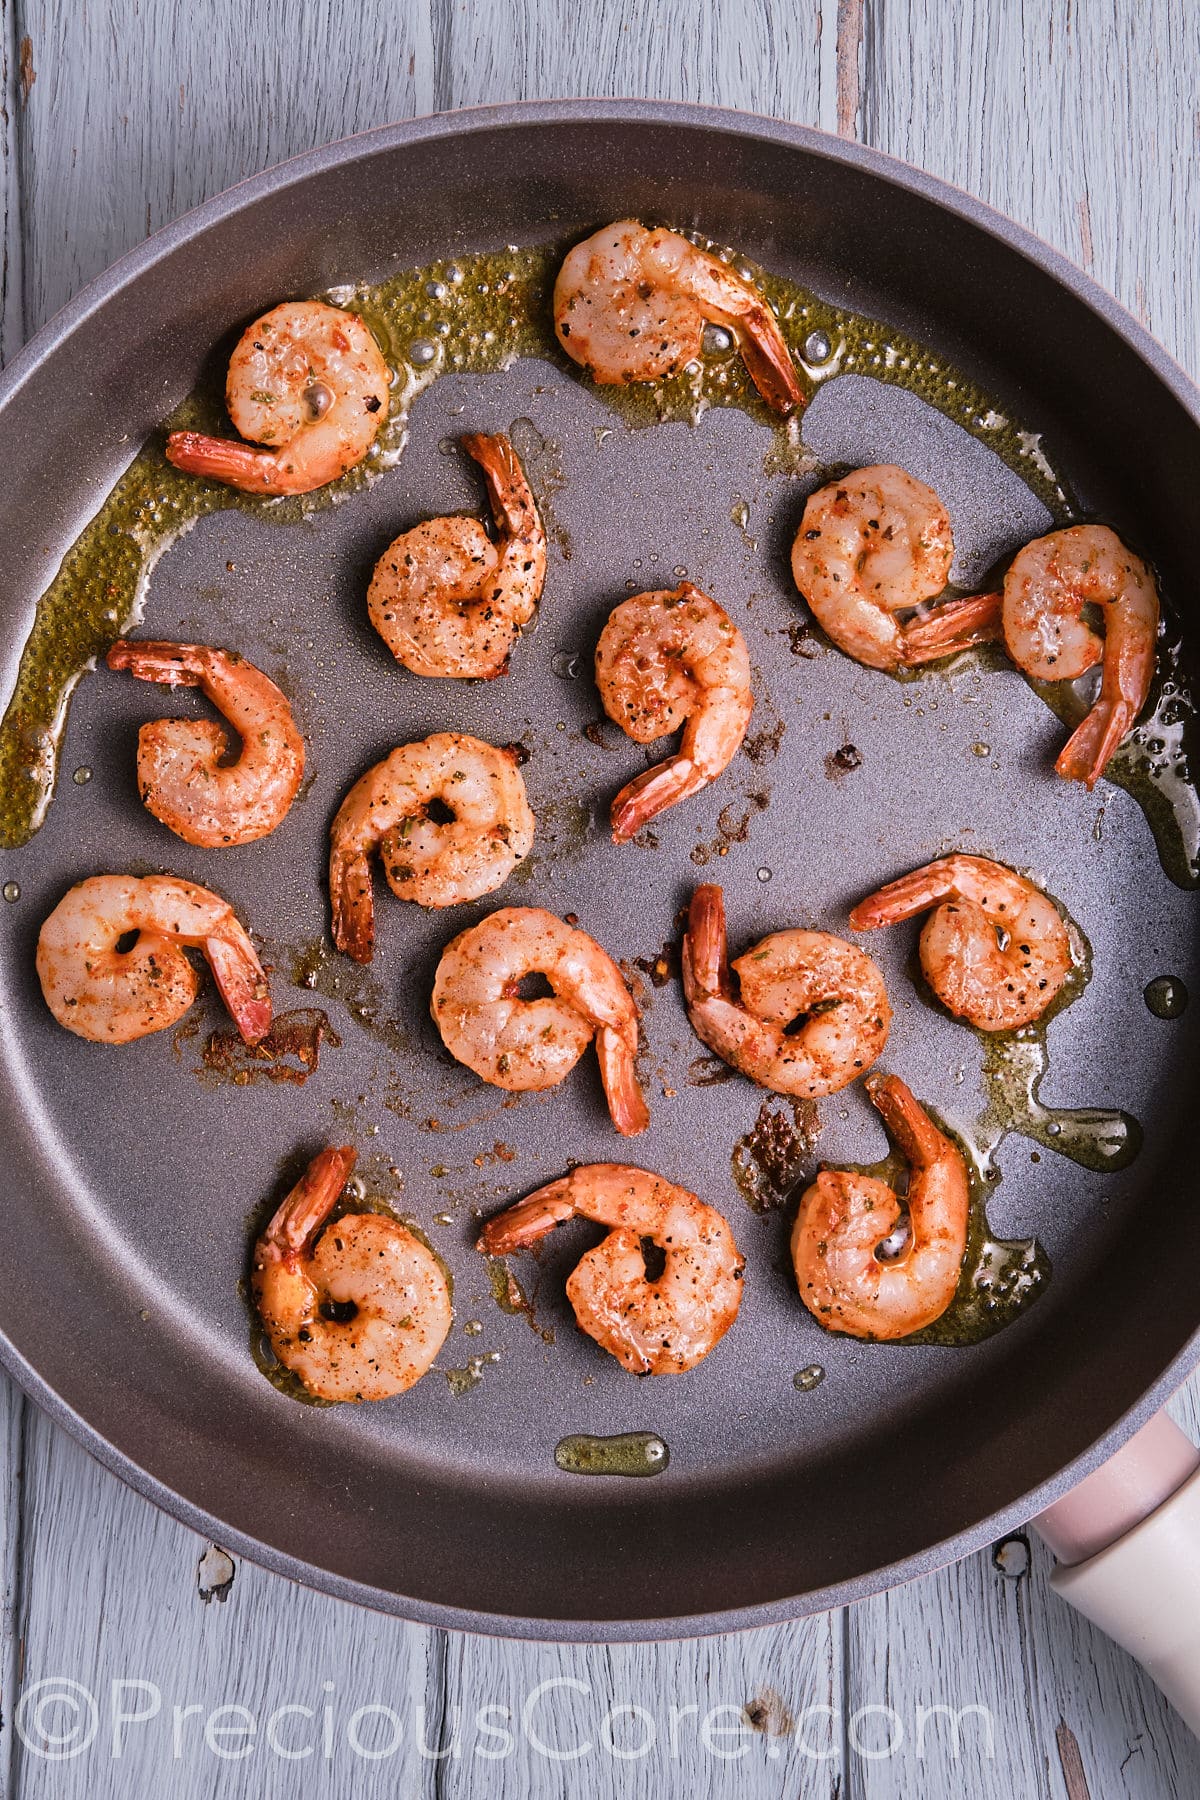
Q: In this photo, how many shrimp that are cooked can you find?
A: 15